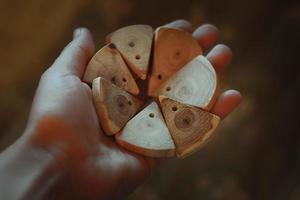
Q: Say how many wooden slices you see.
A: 7